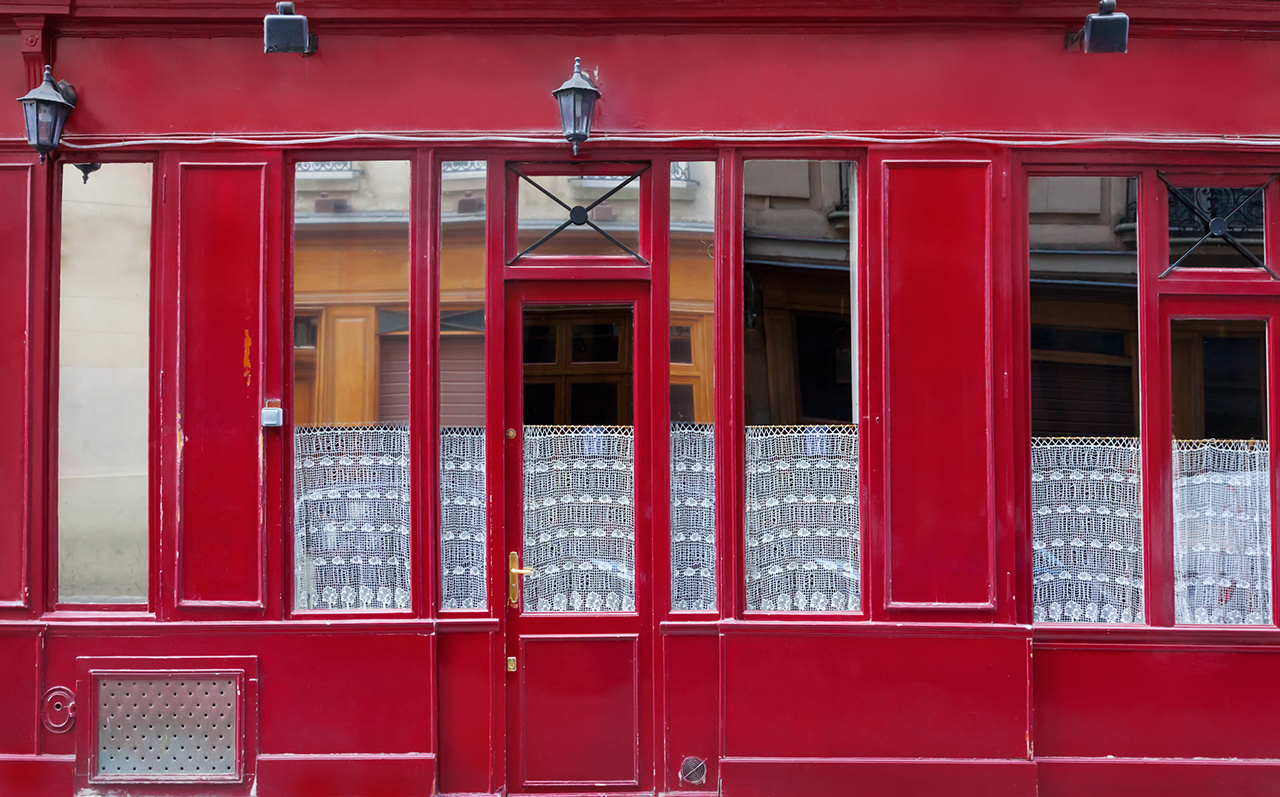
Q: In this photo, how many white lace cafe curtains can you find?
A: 7